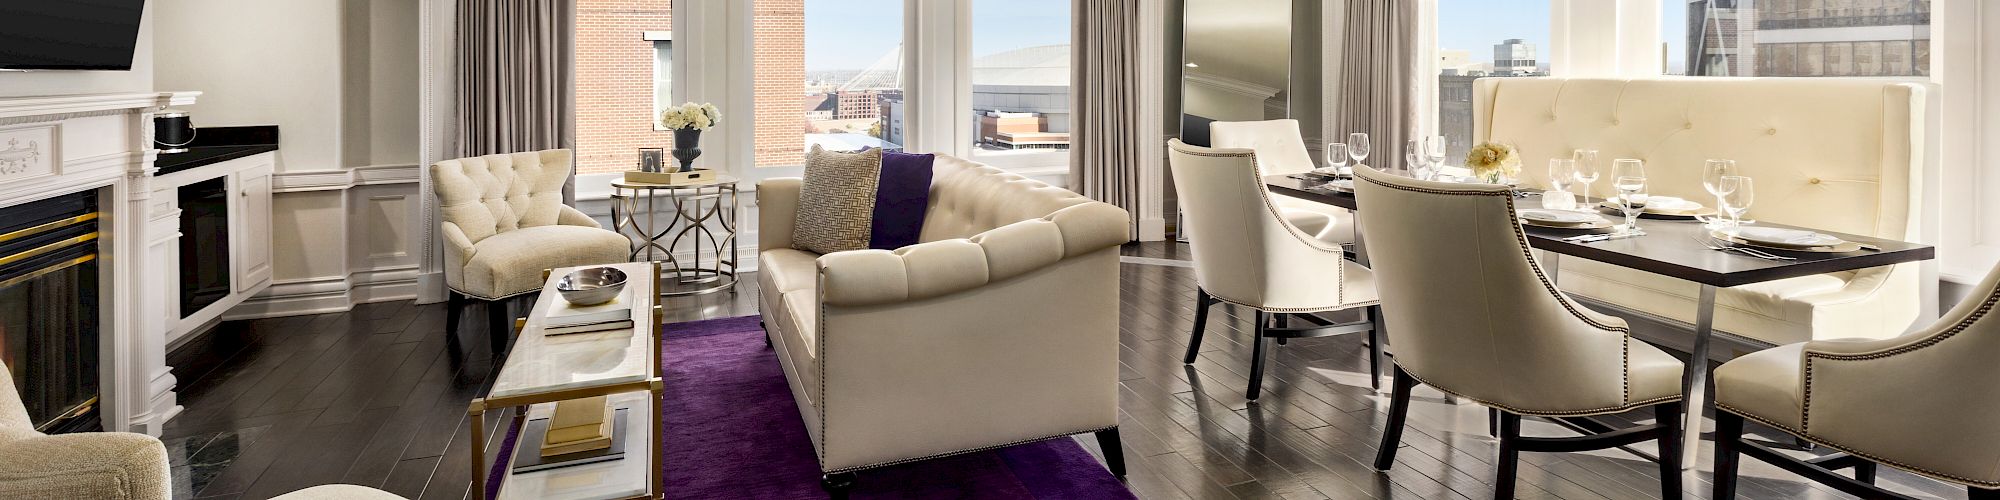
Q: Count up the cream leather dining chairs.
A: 4